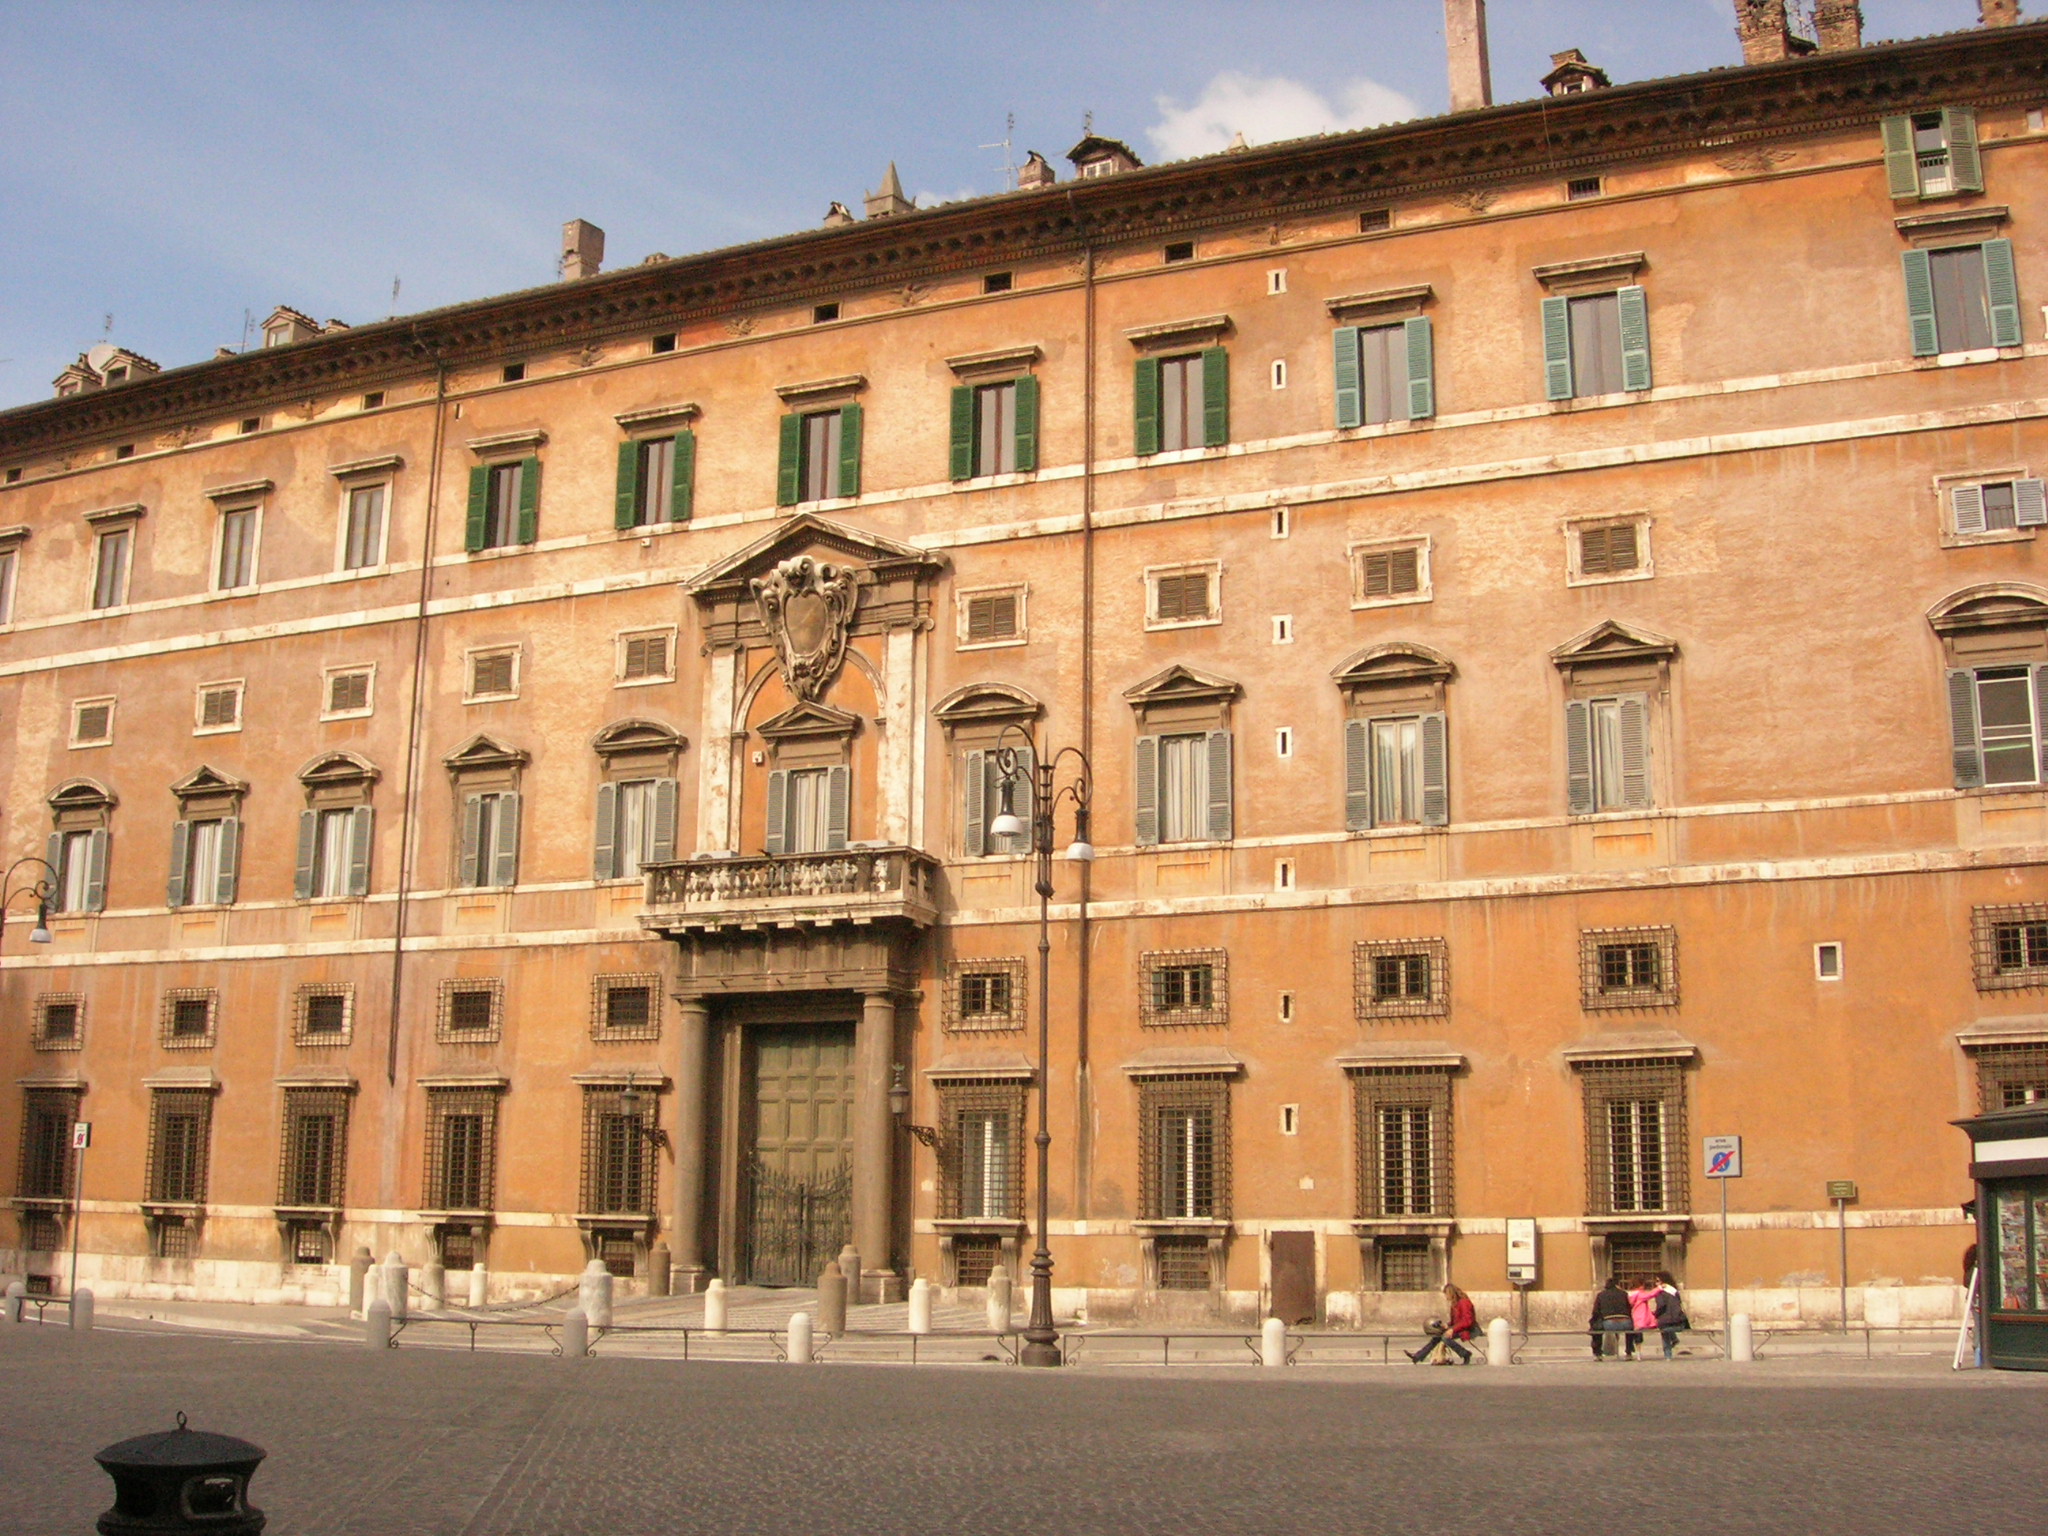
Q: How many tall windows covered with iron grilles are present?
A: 10